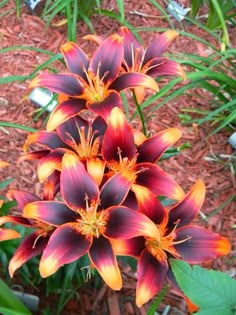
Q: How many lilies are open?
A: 7